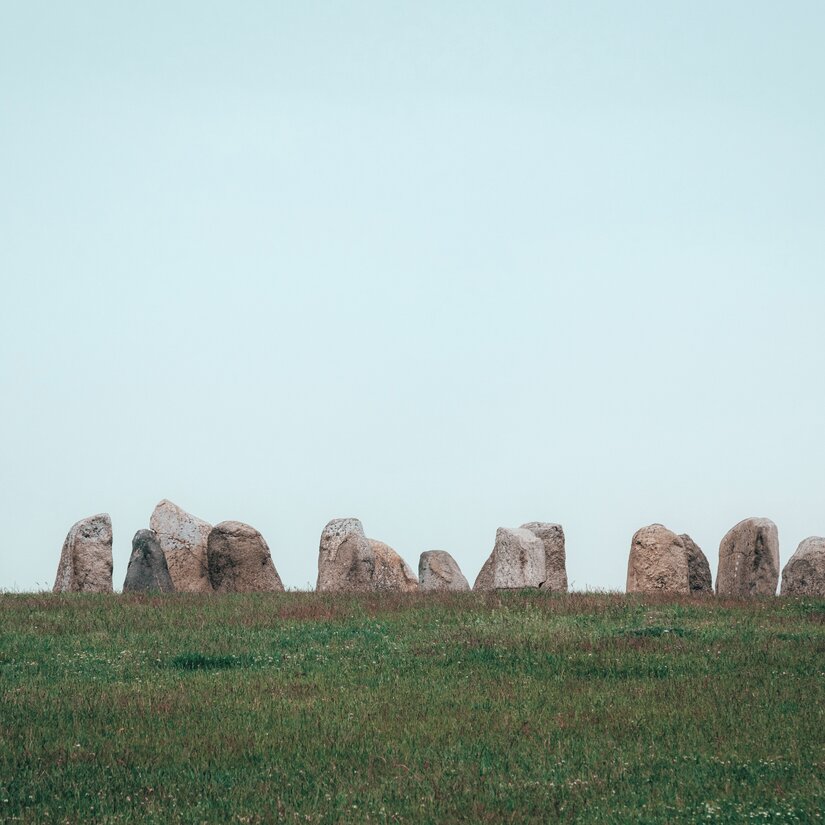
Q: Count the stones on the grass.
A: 13